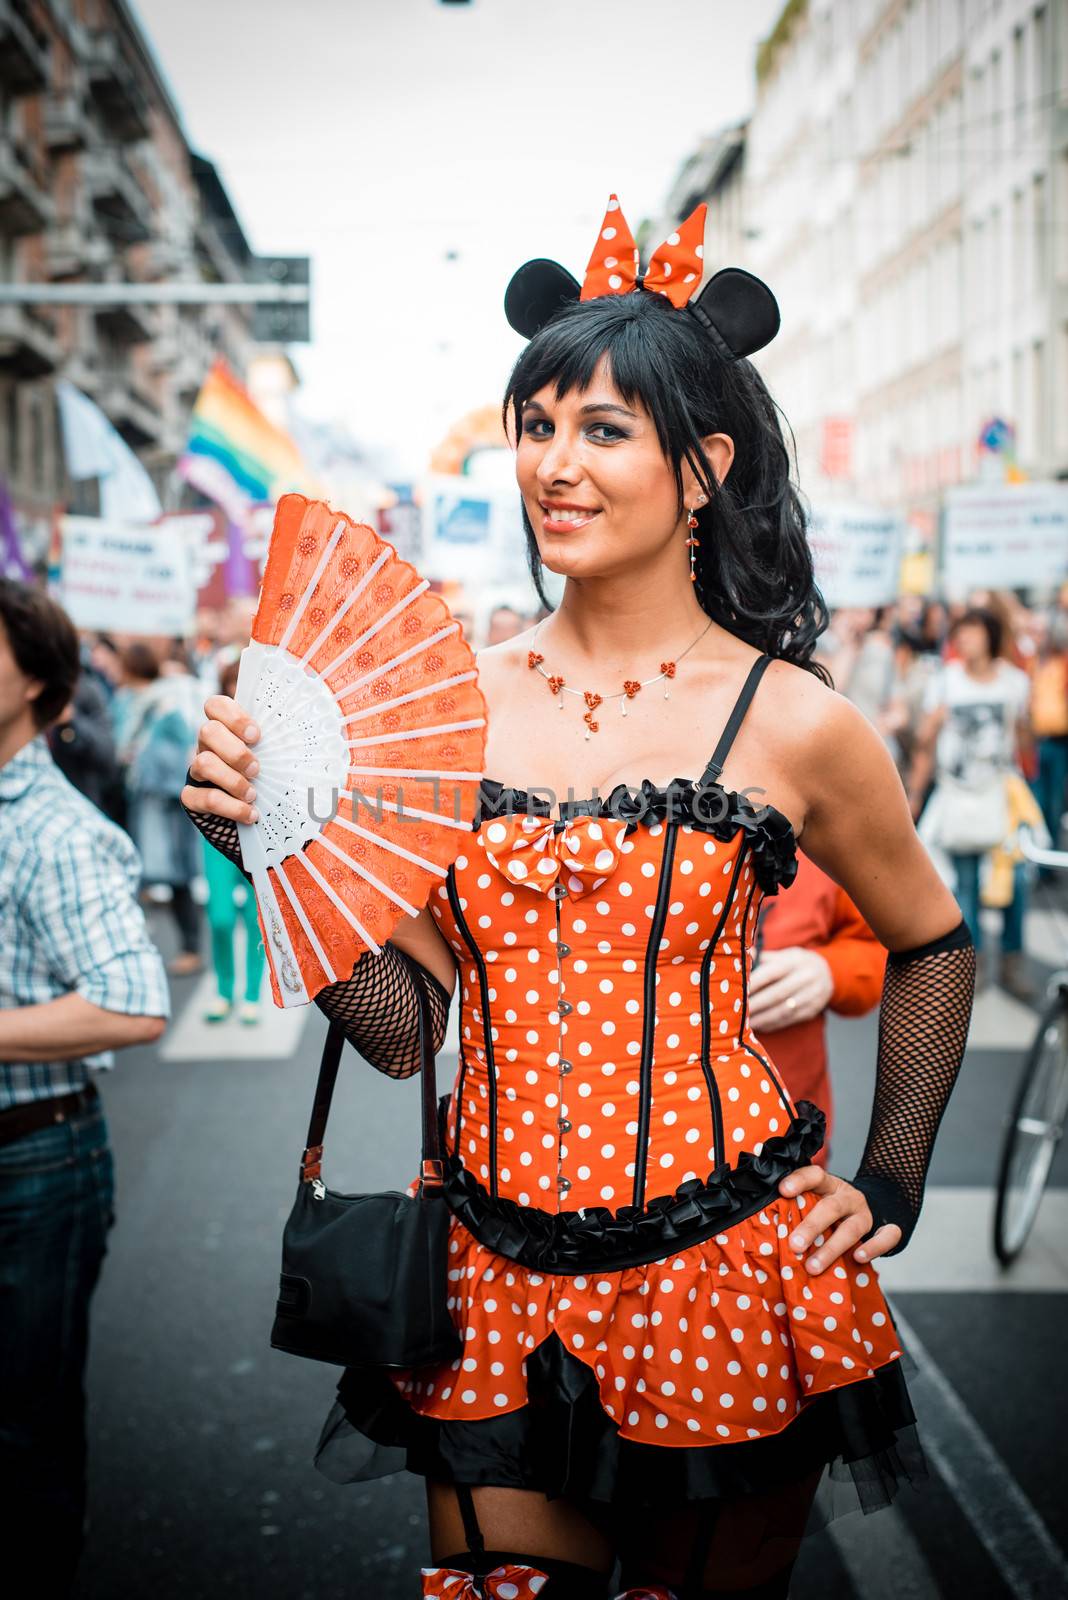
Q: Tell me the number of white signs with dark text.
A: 3